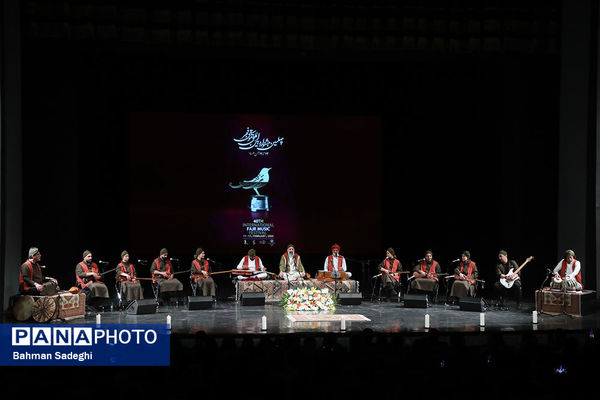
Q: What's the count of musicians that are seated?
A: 13